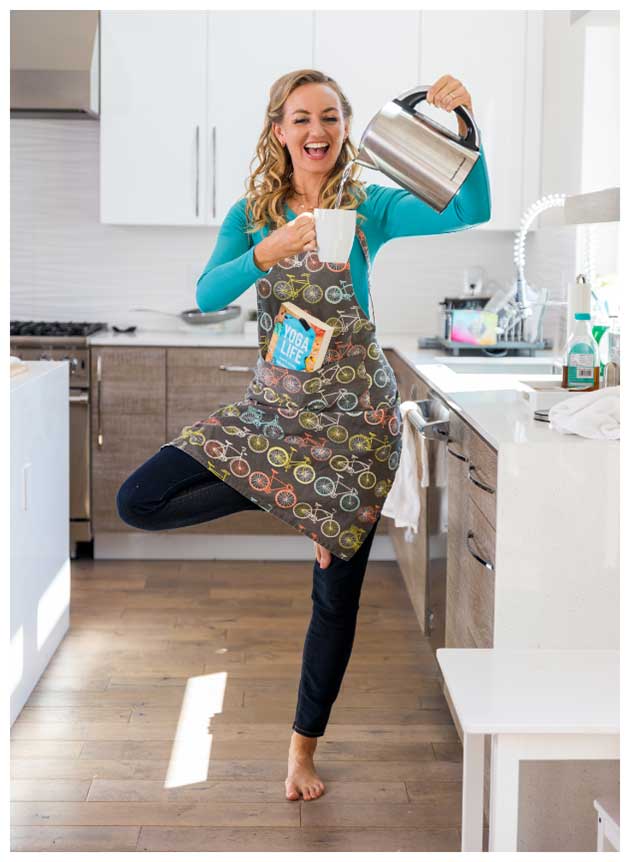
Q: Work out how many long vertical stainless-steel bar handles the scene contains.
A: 3